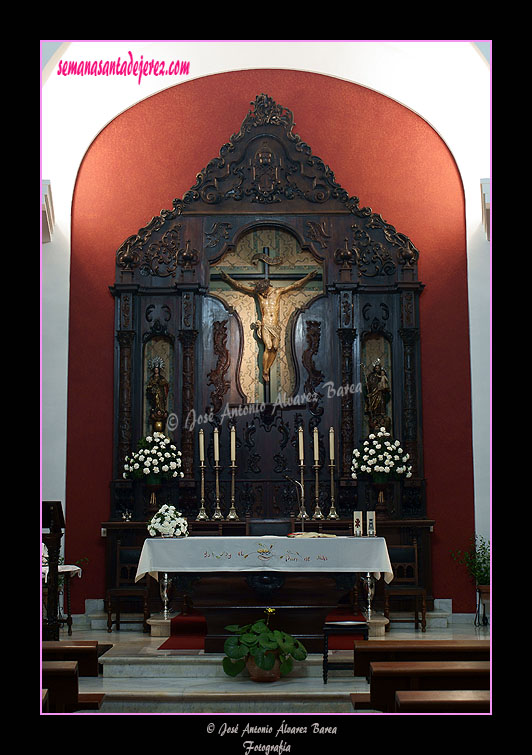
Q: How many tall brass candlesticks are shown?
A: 6